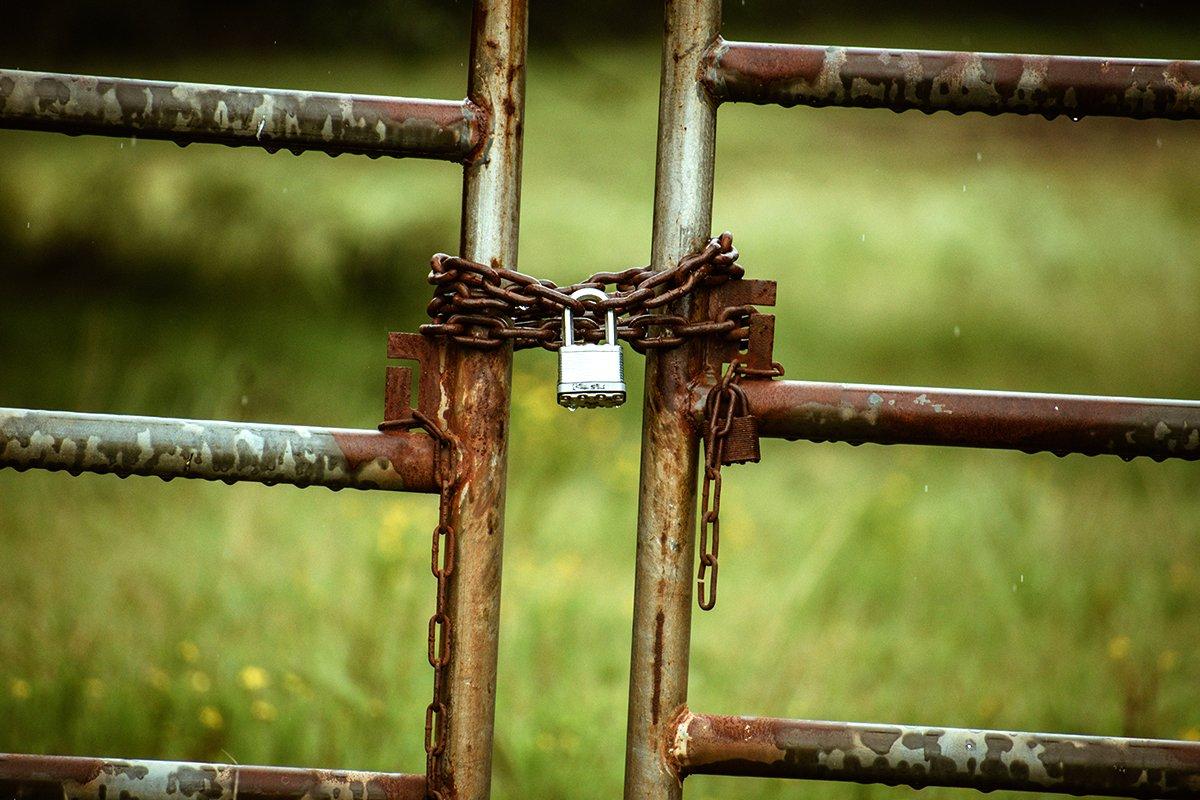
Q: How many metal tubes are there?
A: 8